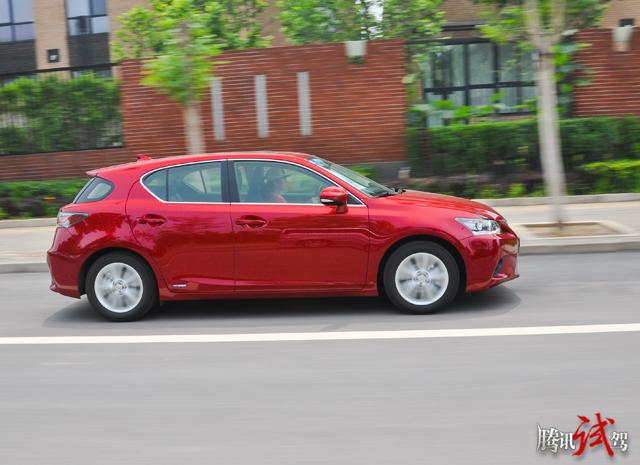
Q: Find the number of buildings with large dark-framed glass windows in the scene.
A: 2